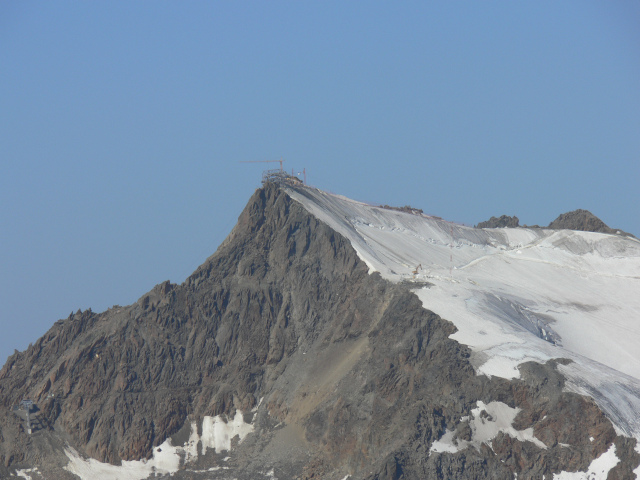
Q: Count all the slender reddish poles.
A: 2